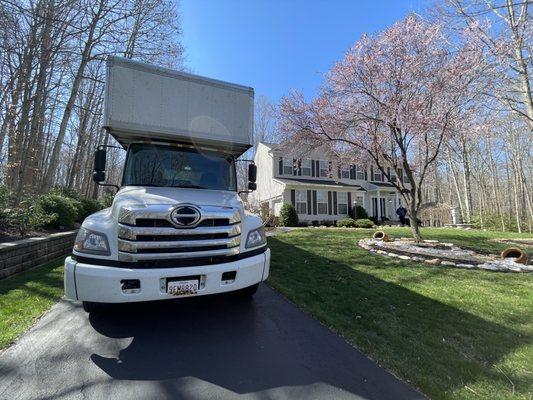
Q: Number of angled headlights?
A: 2